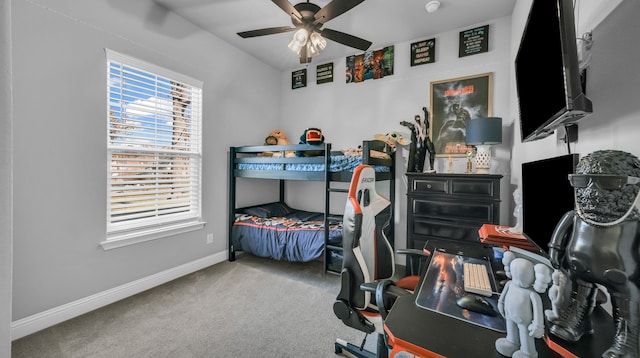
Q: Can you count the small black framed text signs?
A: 4